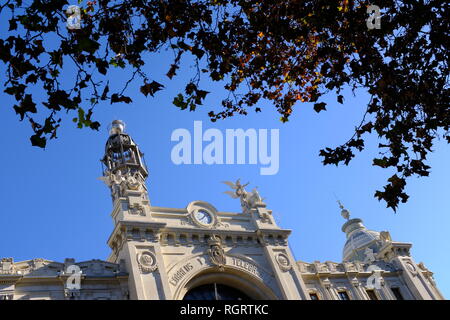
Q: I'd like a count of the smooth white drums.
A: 0